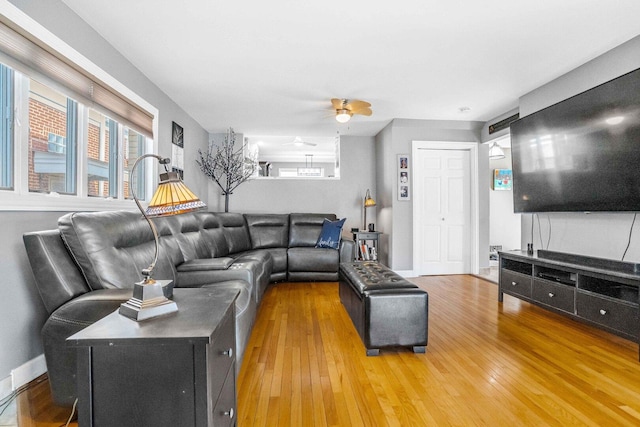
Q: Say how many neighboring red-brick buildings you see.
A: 1